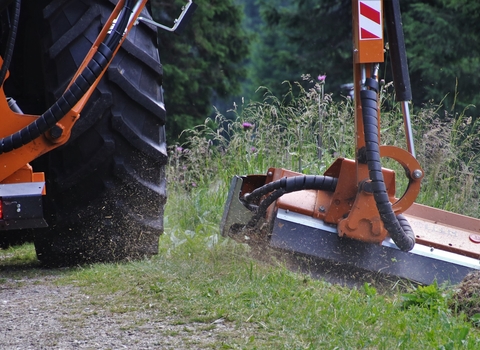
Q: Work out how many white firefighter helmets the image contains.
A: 0